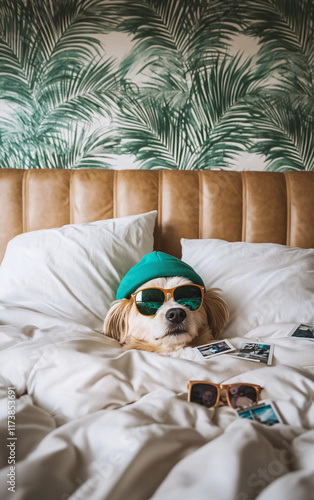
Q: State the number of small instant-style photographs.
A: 4